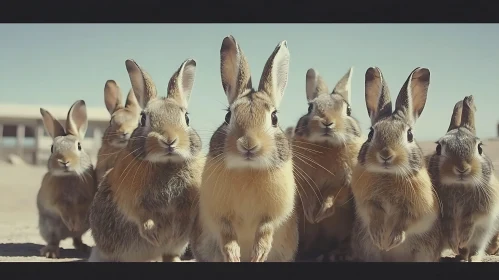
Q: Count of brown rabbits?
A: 7